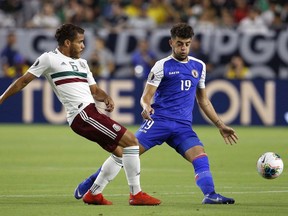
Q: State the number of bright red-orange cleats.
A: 2